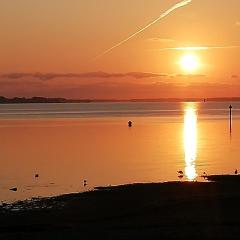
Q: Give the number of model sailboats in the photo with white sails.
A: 0